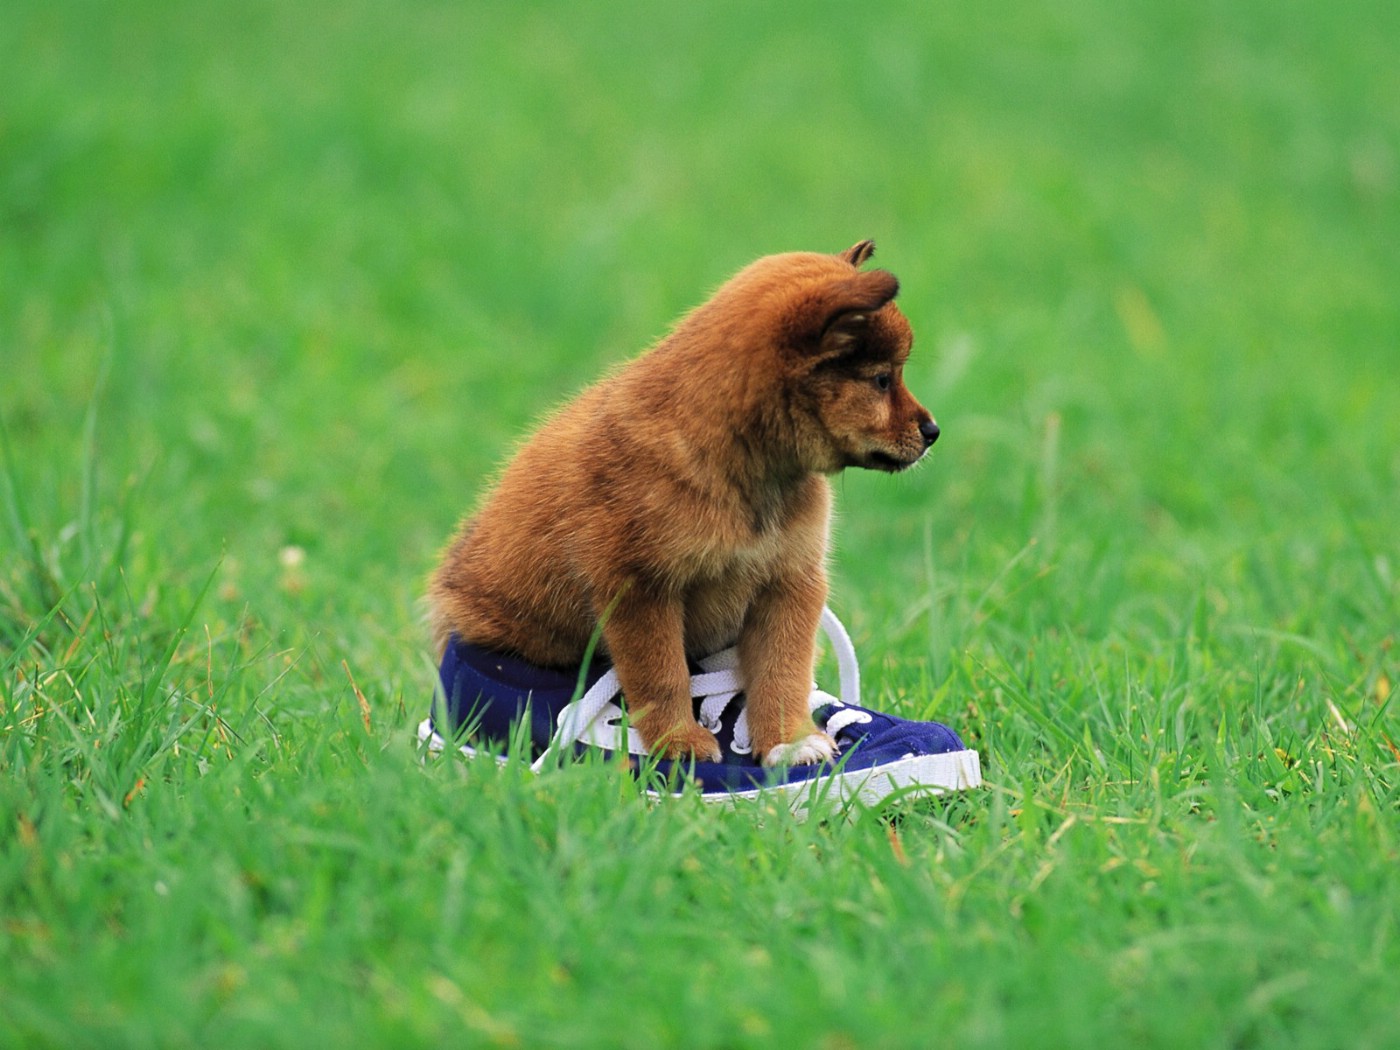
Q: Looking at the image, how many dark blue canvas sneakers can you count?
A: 1